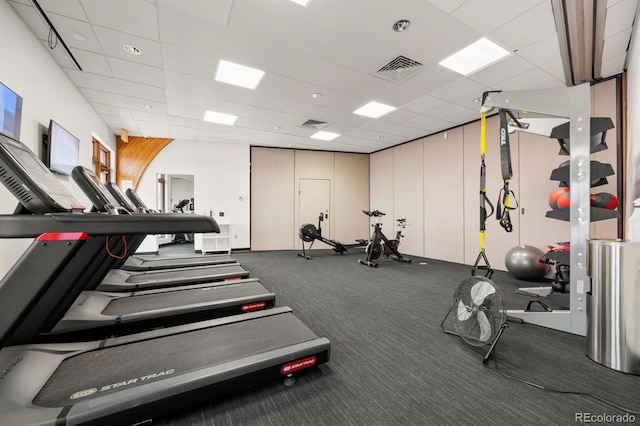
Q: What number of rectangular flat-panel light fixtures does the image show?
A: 6